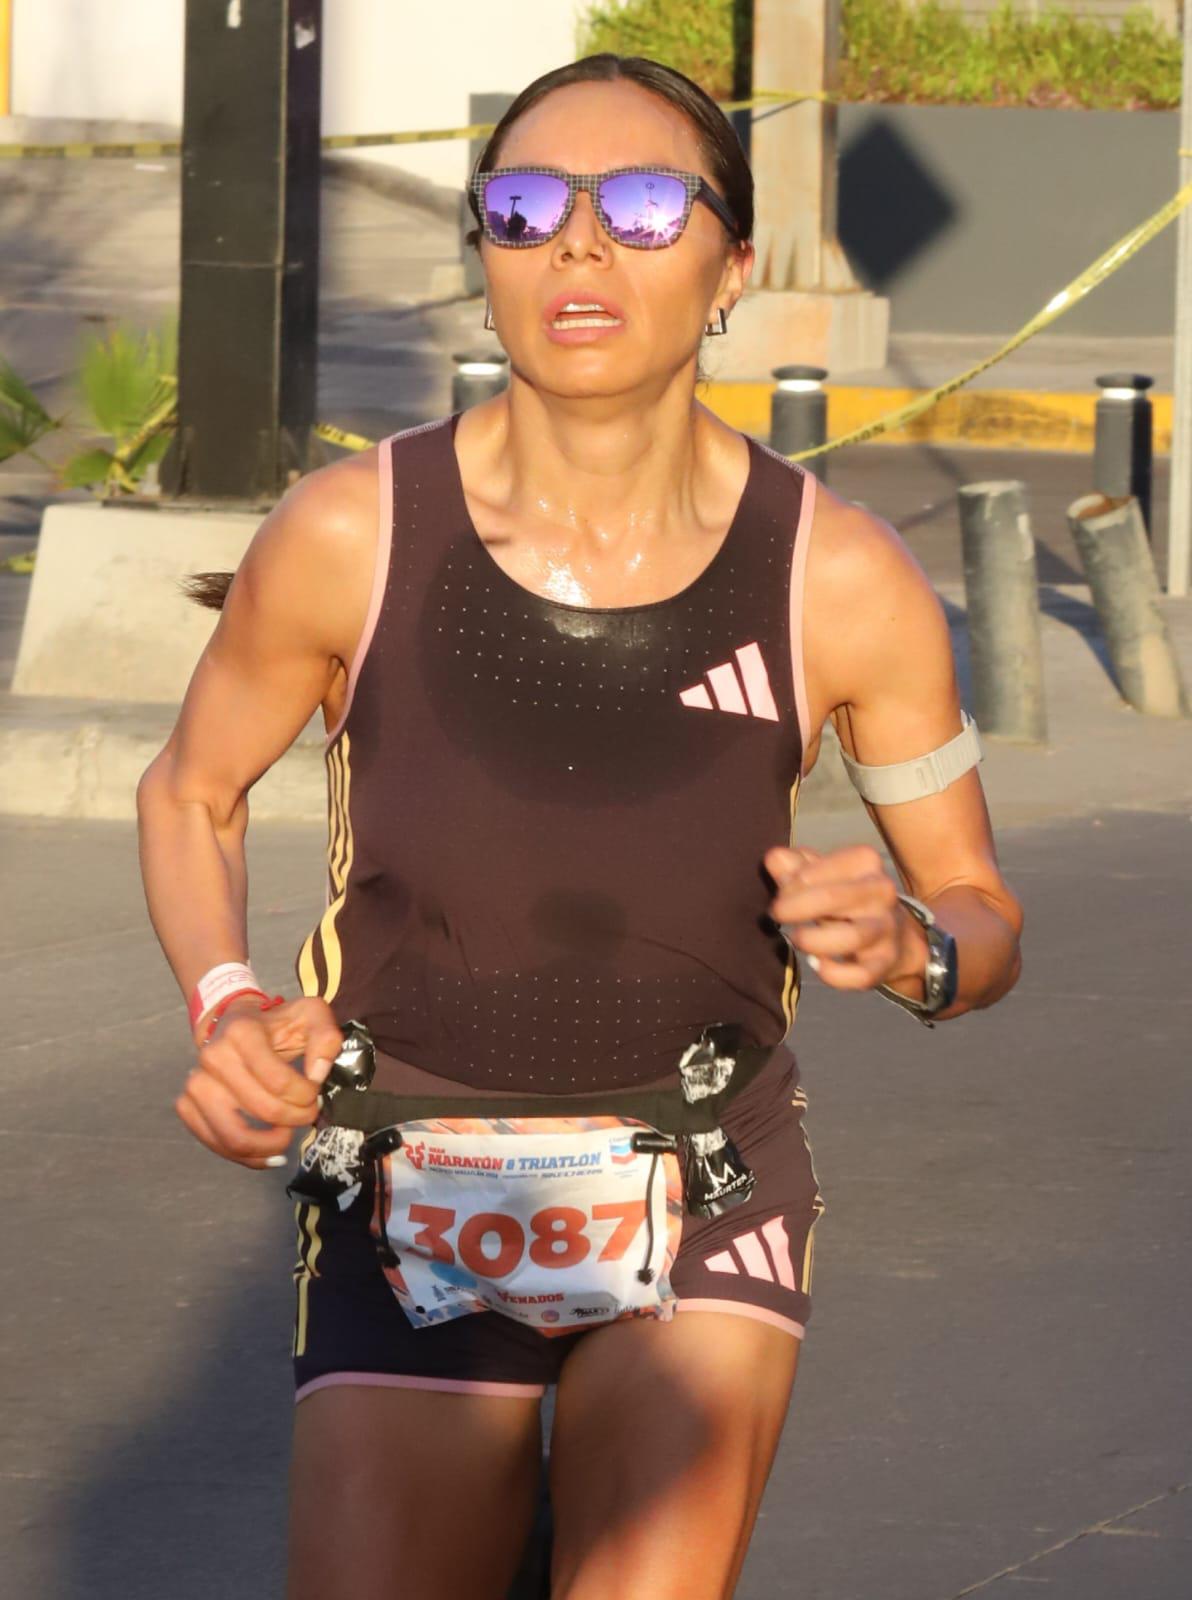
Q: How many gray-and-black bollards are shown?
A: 3